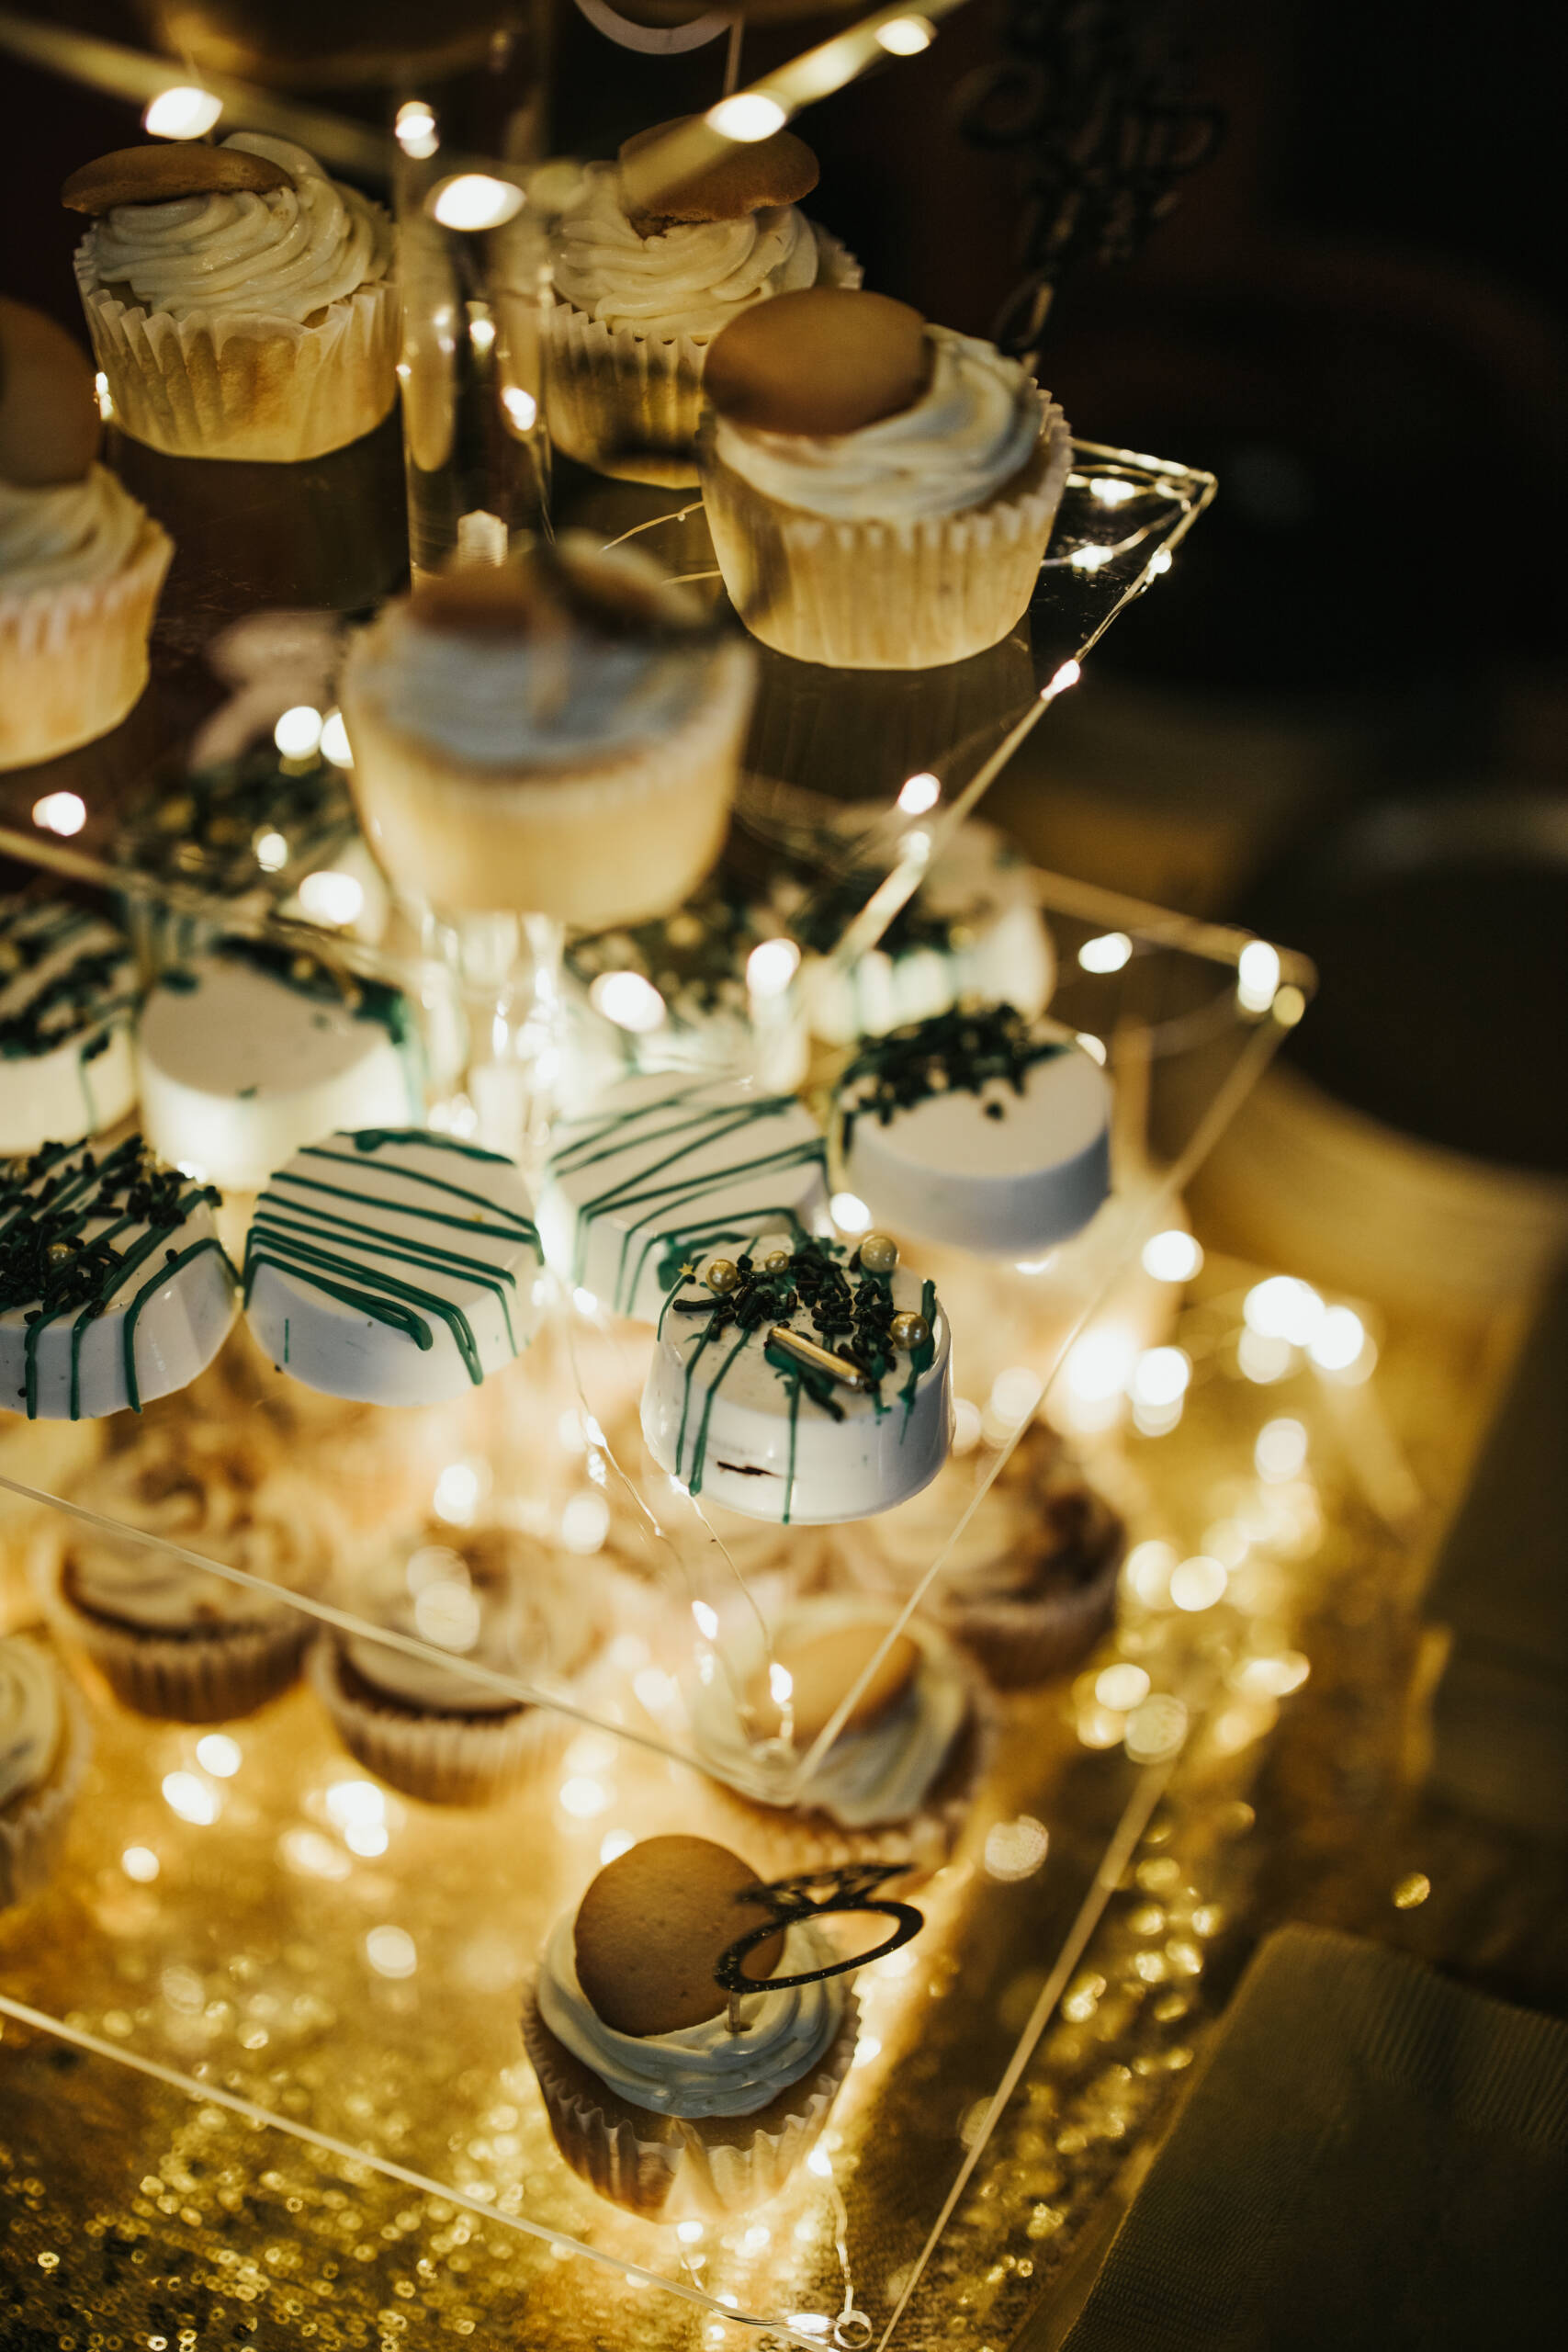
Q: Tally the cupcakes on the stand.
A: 11